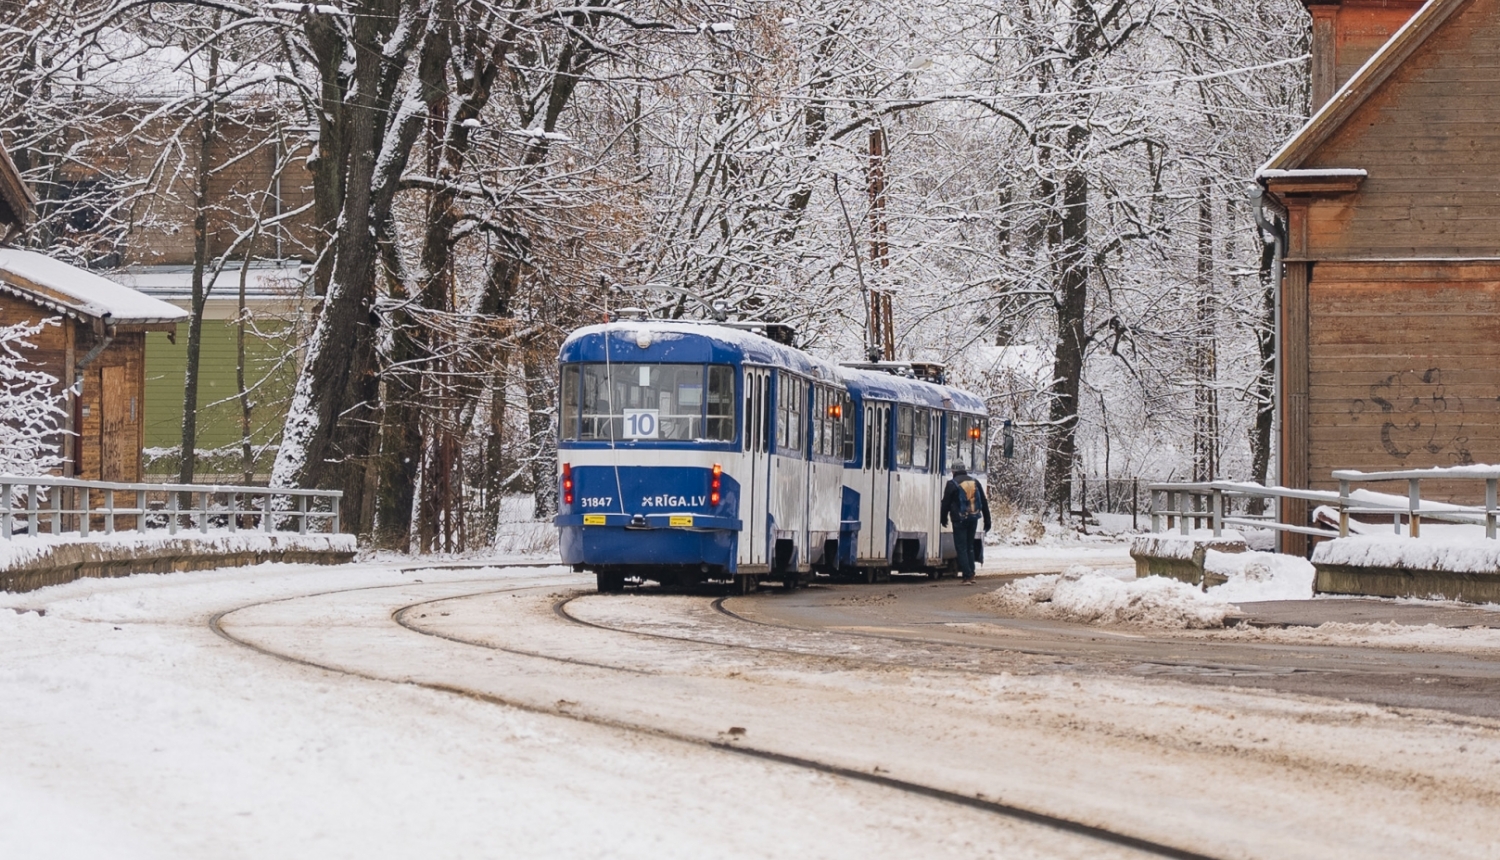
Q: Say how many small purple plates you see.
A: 0